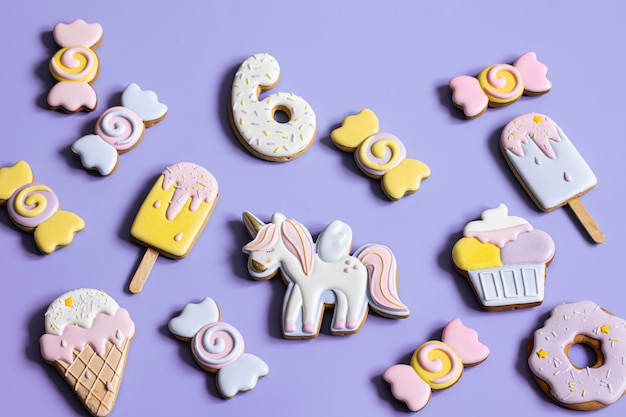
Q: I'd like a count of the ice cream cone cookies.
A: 1